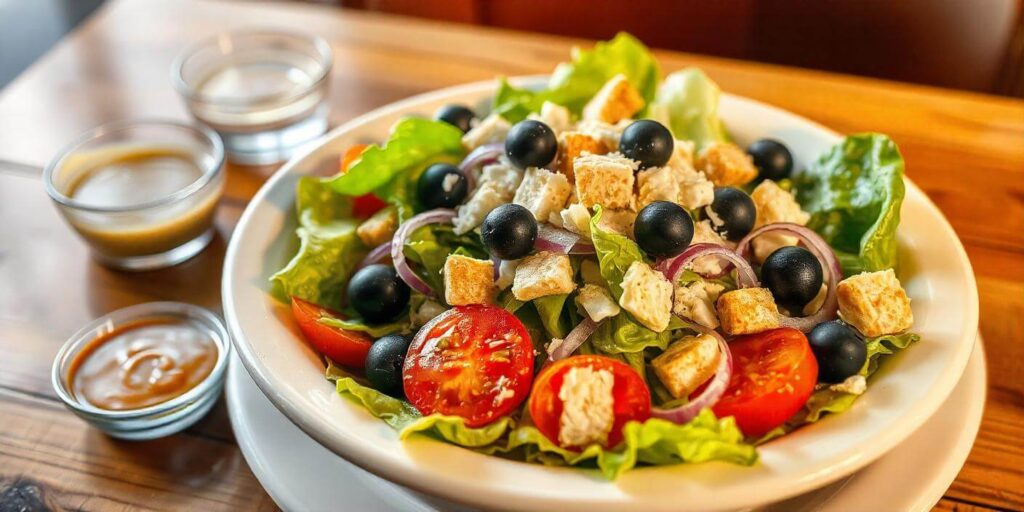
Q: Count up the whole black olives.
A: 12